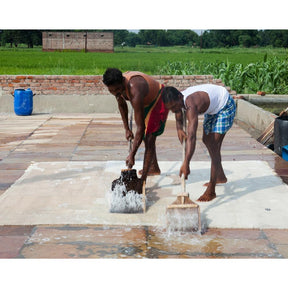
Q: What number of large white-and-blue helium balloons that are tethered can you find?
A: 0